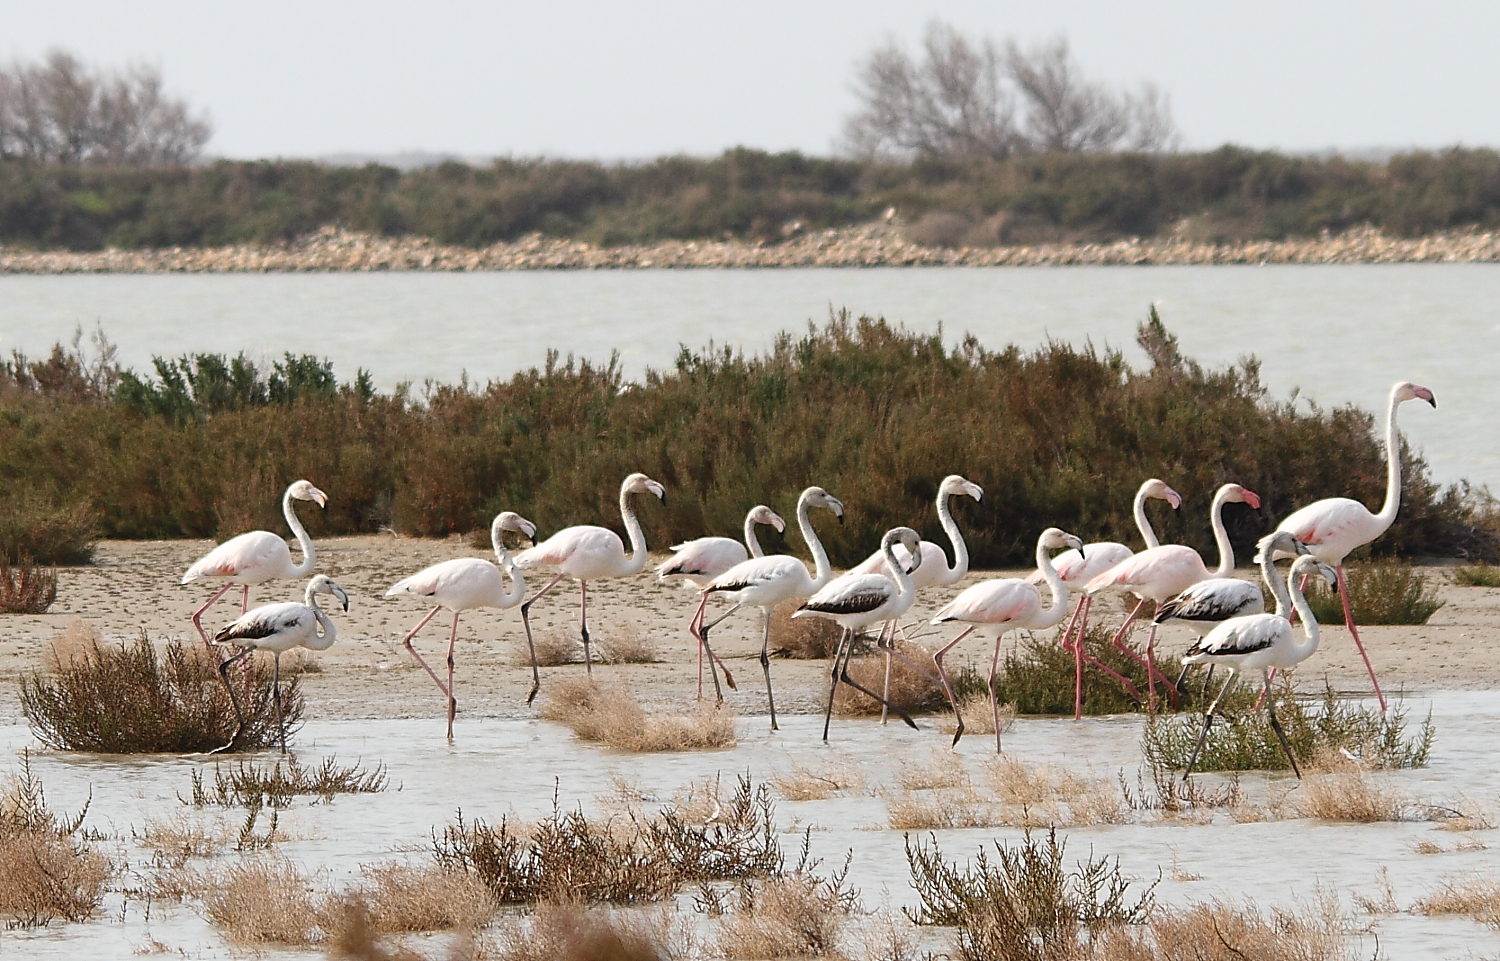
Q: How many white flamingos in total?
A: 14